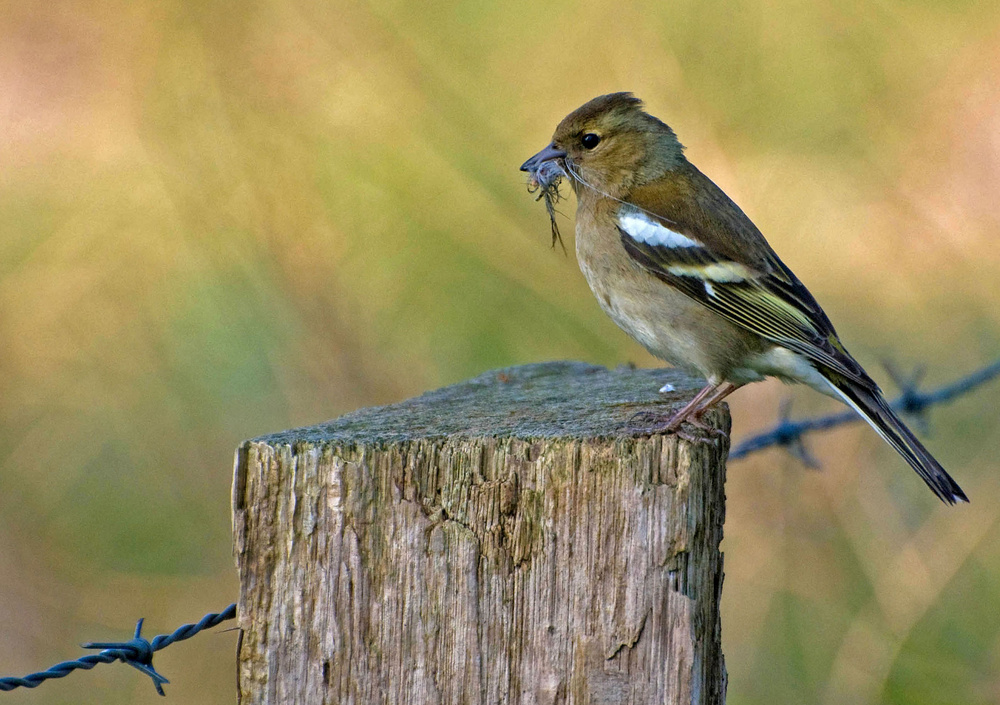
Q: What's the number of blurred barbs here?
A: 2